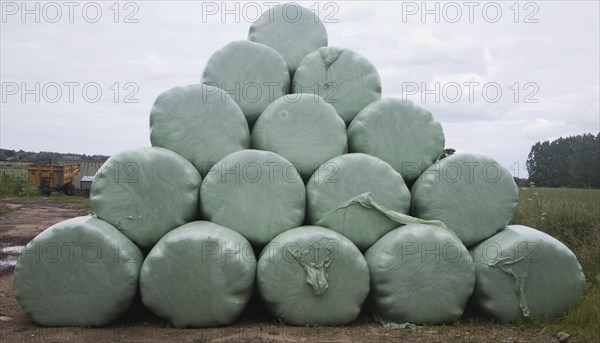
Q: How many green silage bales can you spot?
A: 15